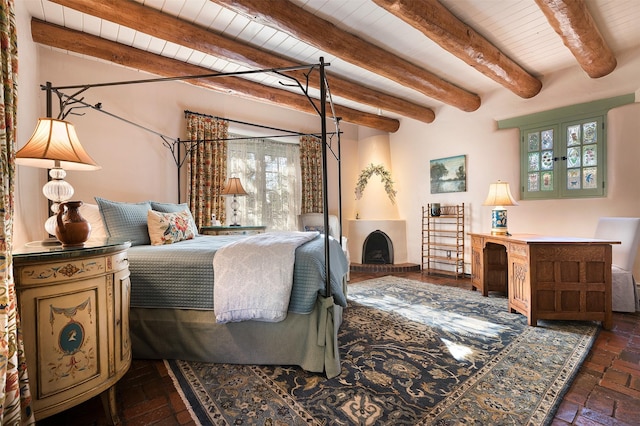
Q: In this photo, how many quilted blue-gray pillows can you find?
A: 2